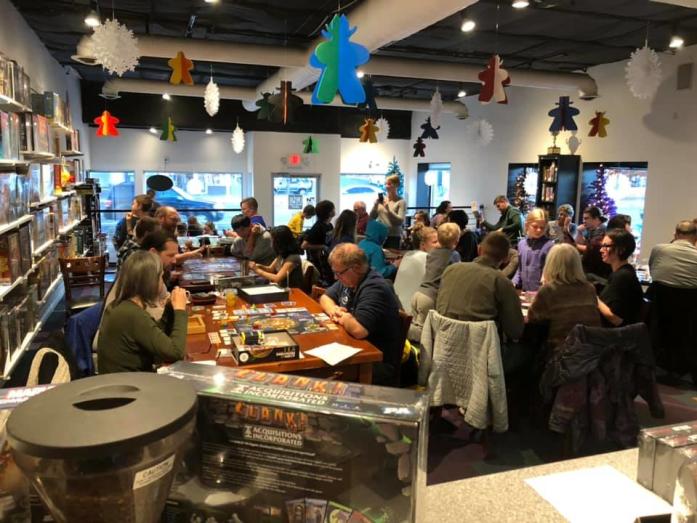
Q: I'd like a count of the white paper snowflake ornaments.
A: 7